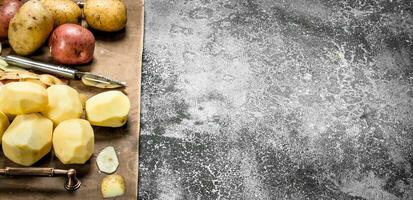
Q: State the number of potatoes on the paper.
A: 11